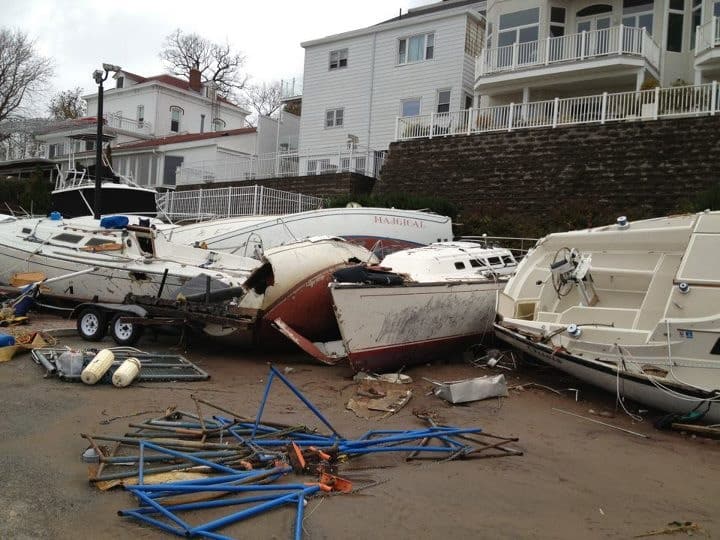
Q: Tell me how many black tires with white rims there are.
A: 2